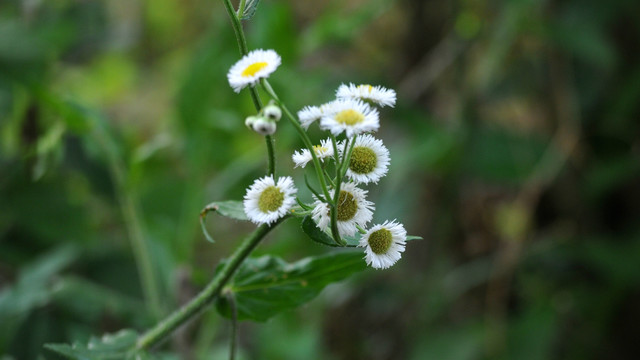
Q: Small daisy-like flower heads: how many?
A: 9